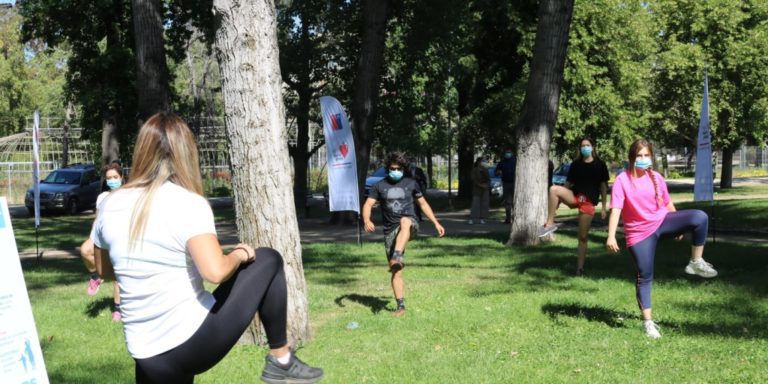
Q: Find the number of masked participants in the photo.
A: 4